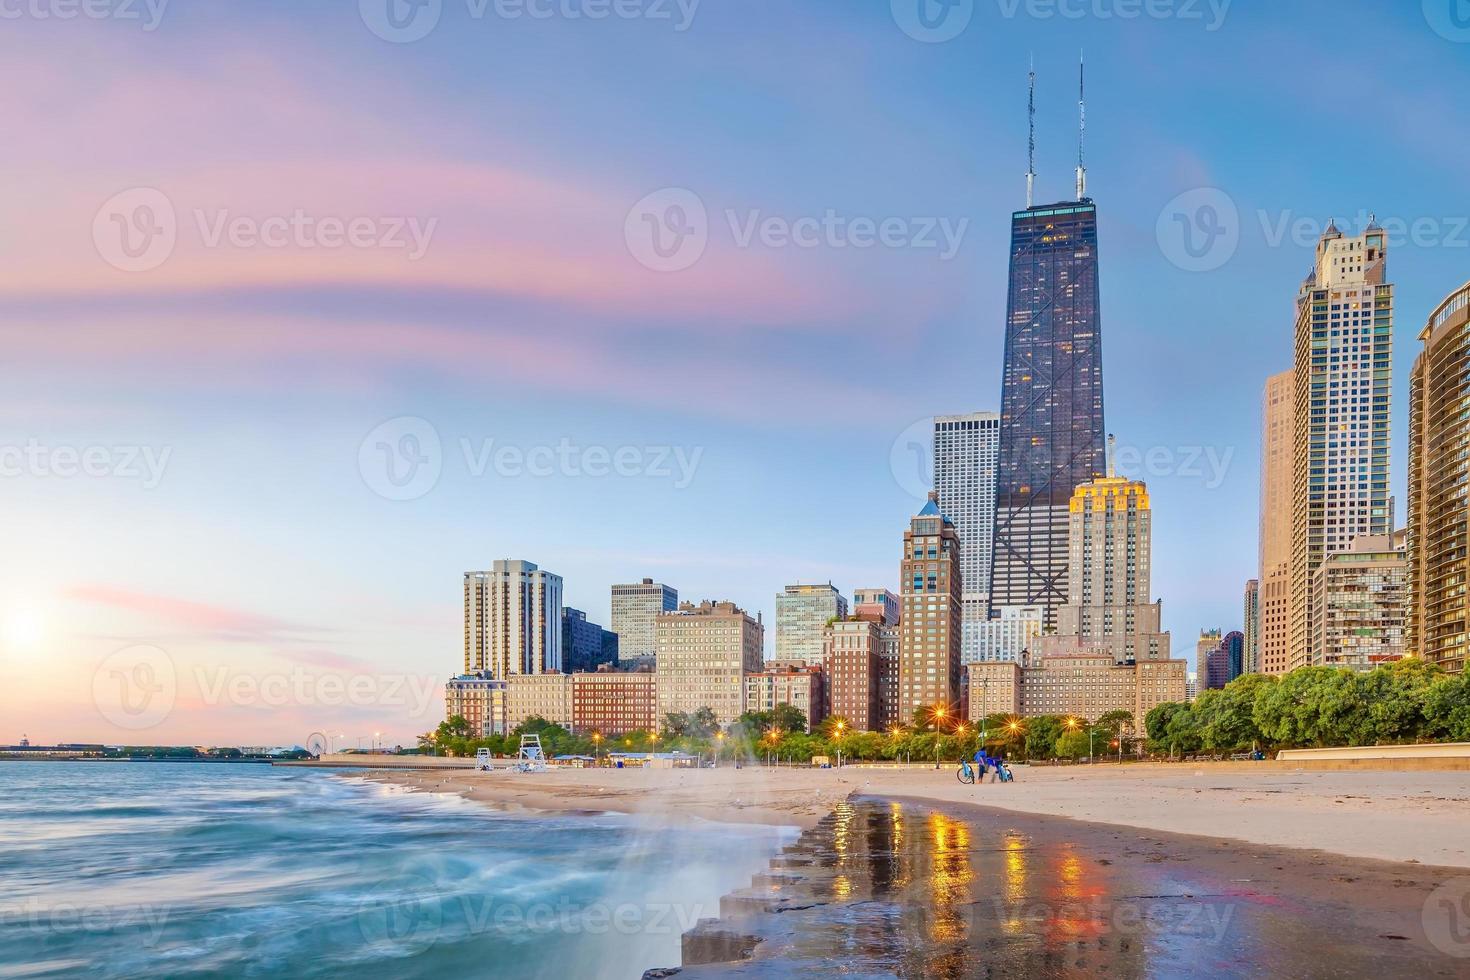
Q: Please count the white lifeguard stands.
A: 2